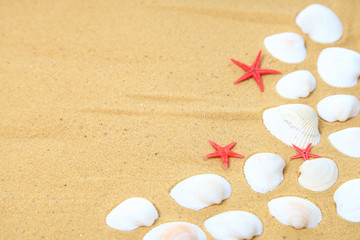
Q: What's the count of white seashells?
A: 15